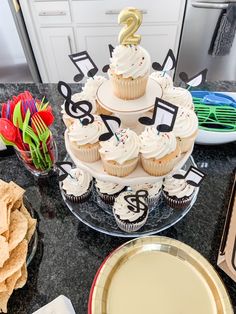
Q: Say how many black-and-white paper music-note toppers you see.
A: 10